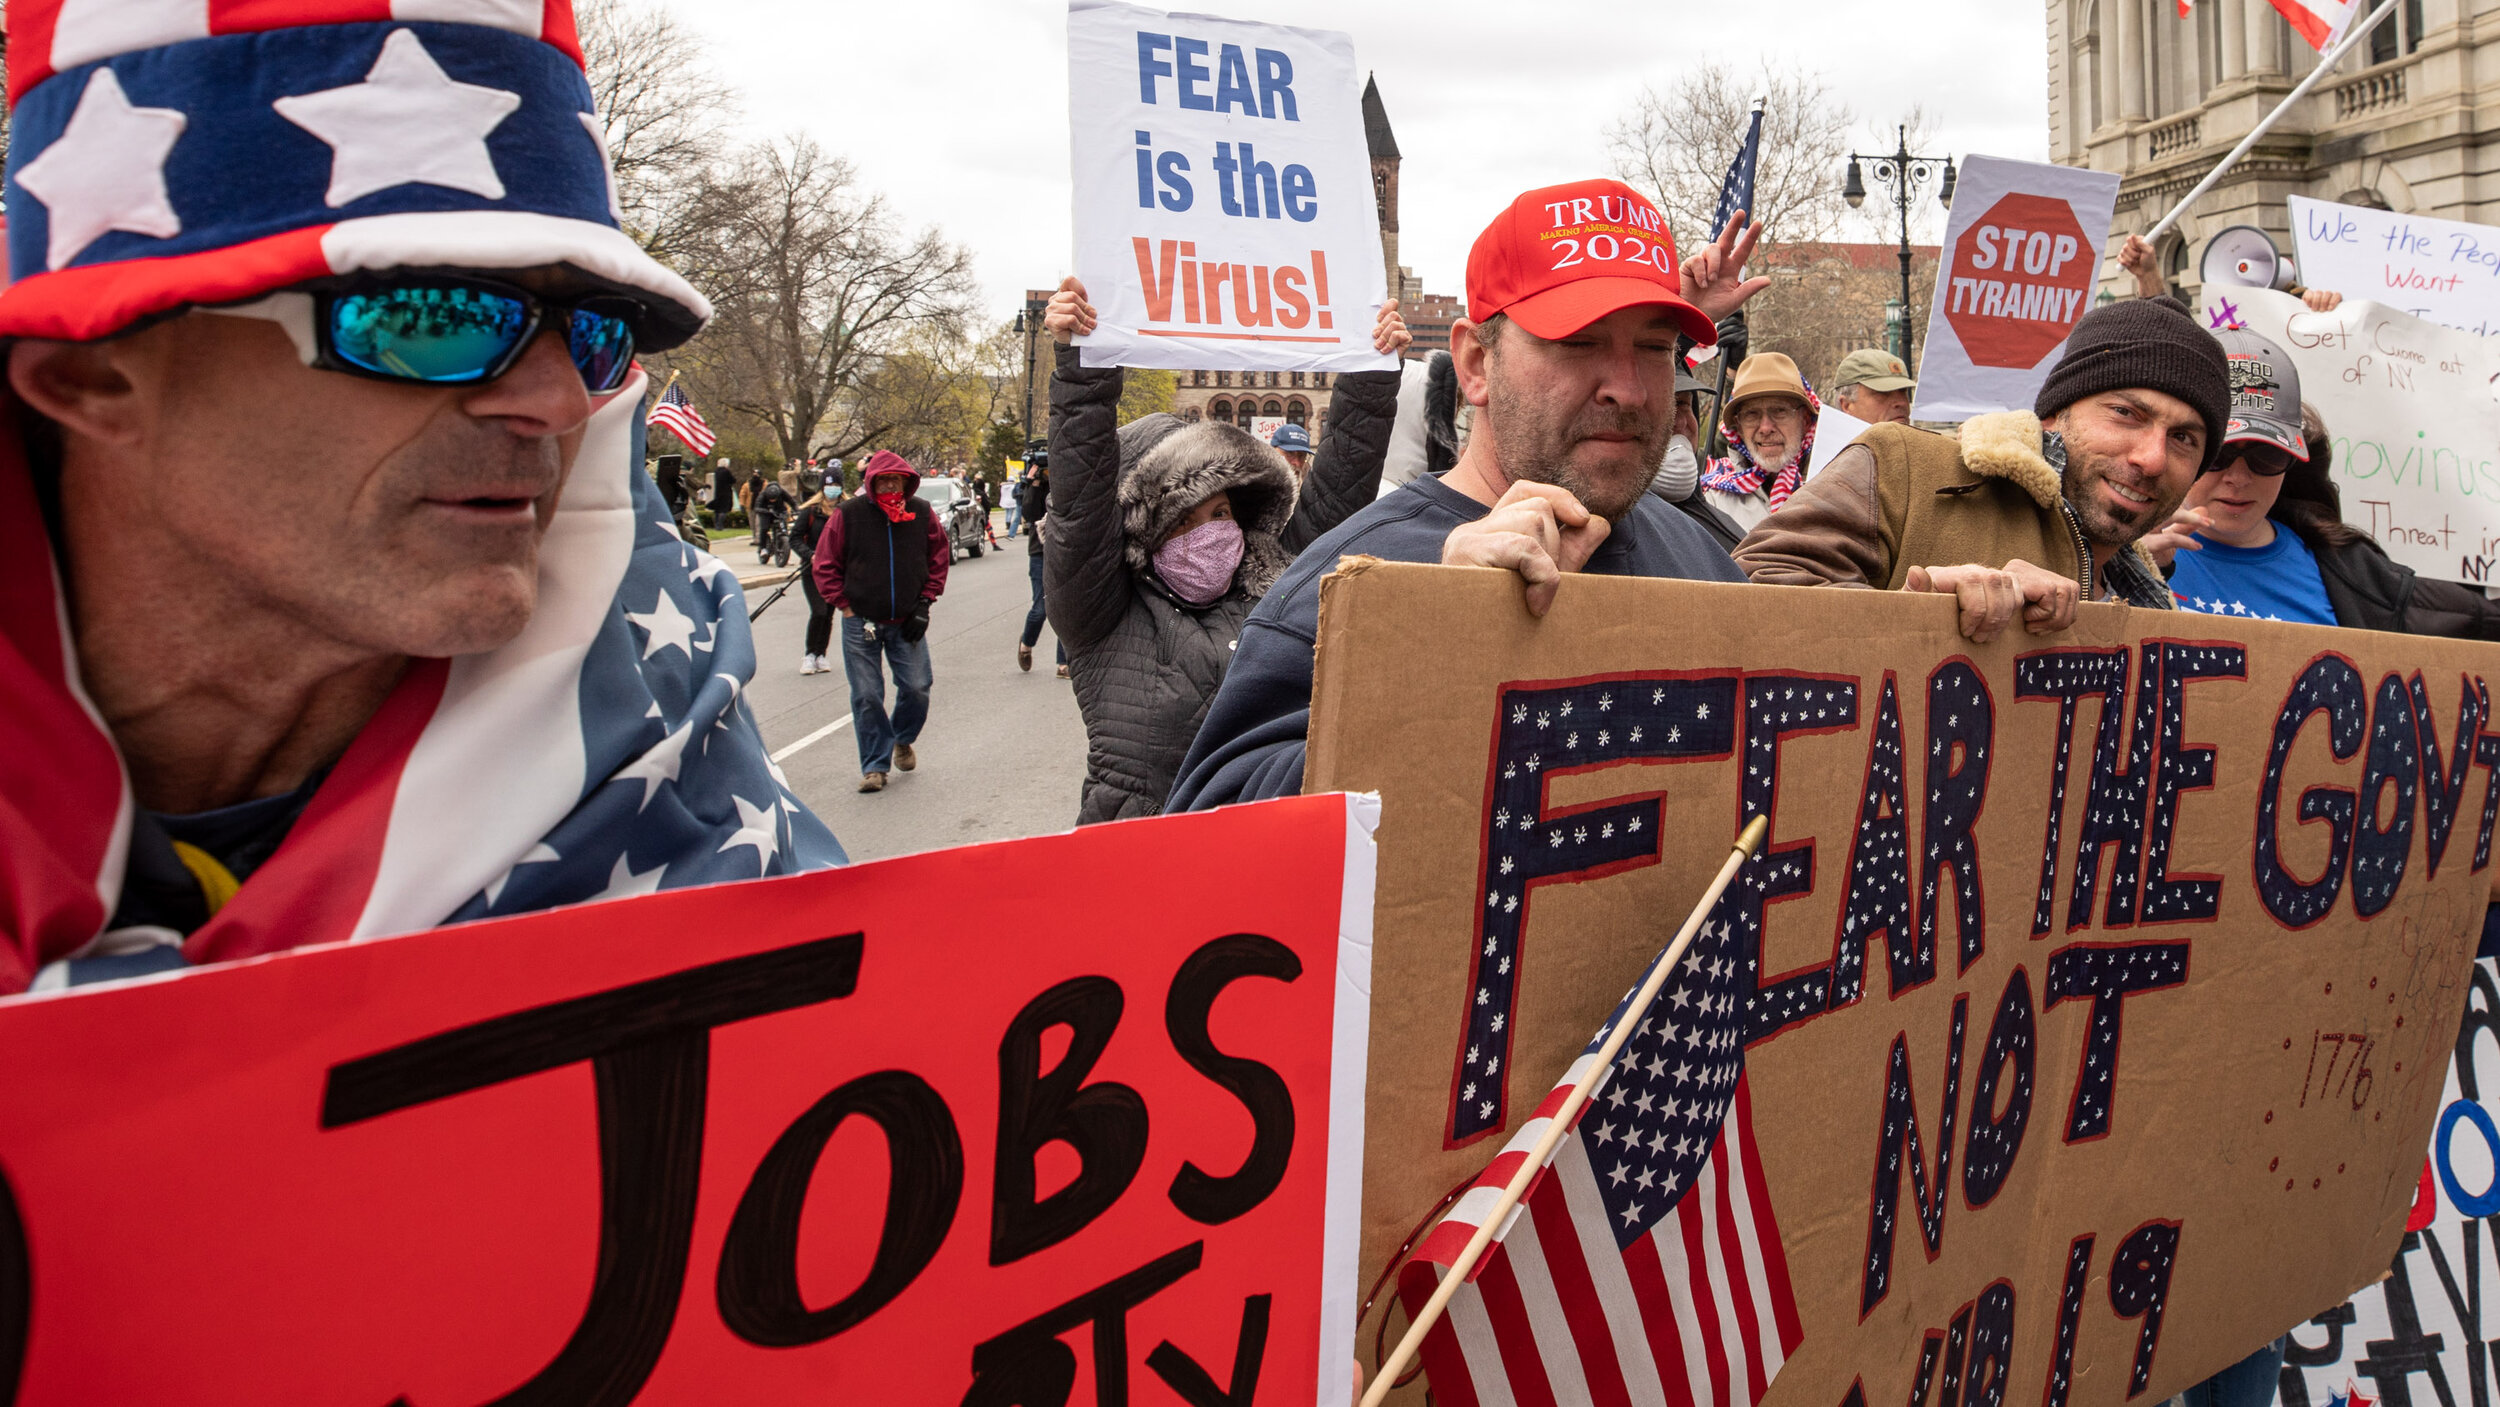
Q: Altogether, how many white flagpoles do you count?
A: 1